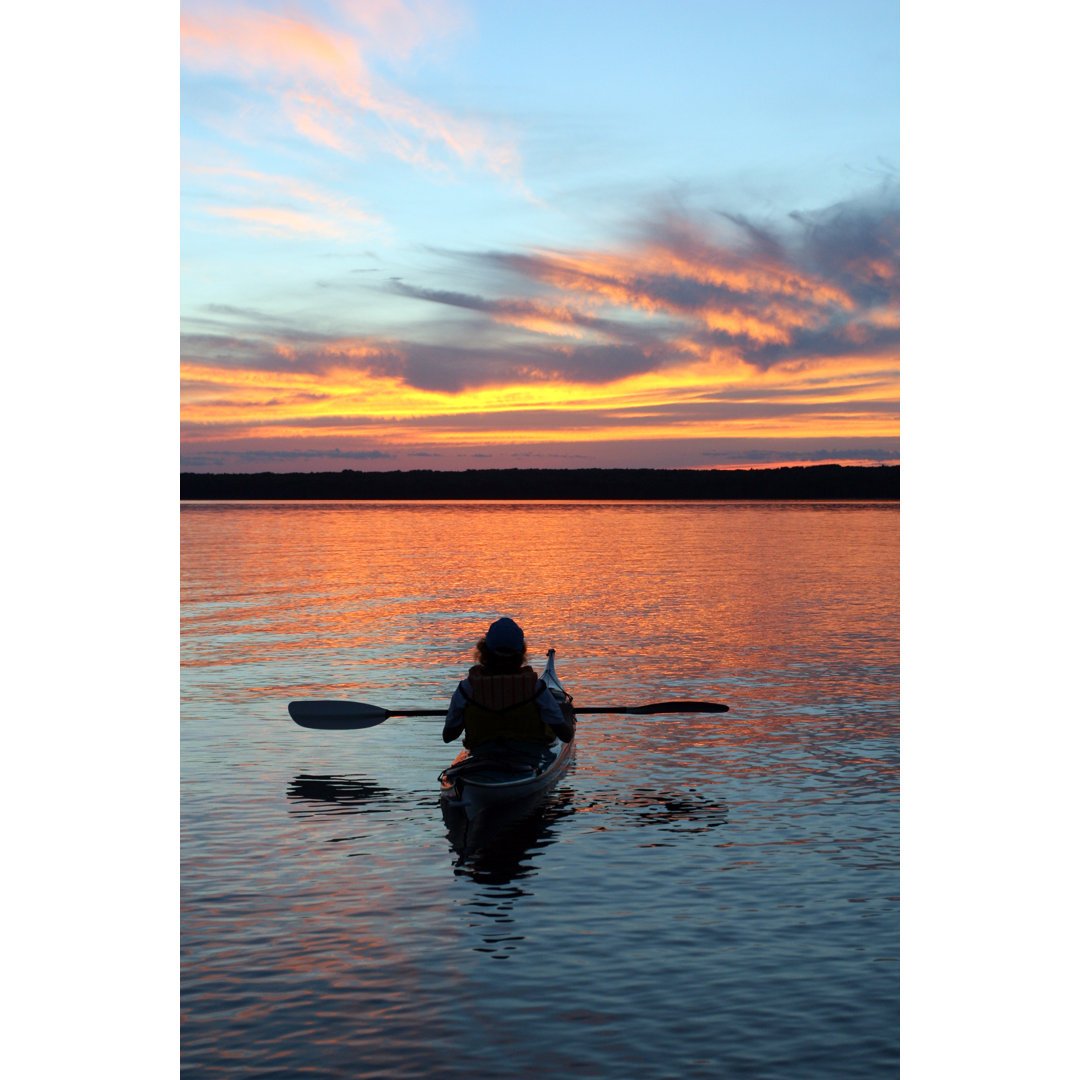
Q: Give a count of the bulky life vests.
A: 1